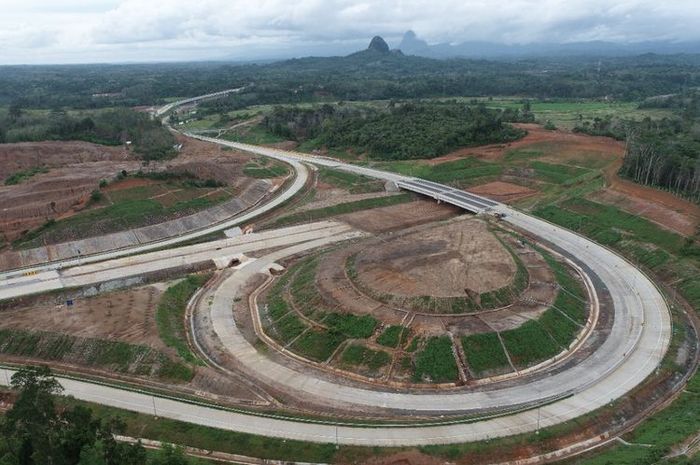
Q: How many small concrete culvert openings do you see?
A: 2